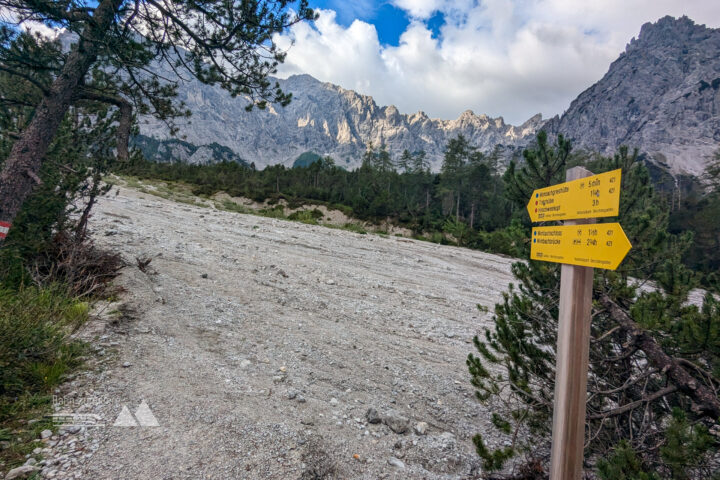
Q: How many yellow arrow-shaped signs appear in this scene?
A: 2